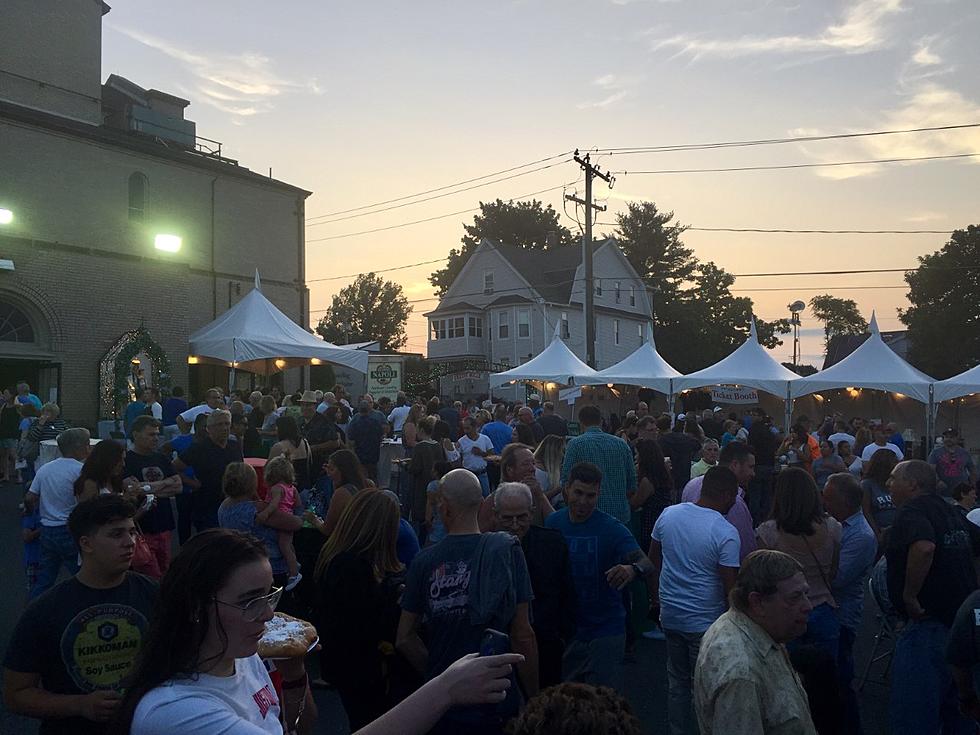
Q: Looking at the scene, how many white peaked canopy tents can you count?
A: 6